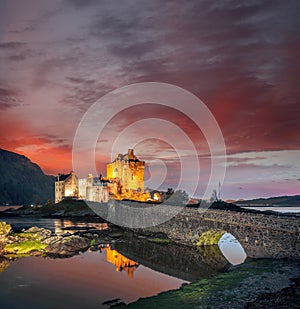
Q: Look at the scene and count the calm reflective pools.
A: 1